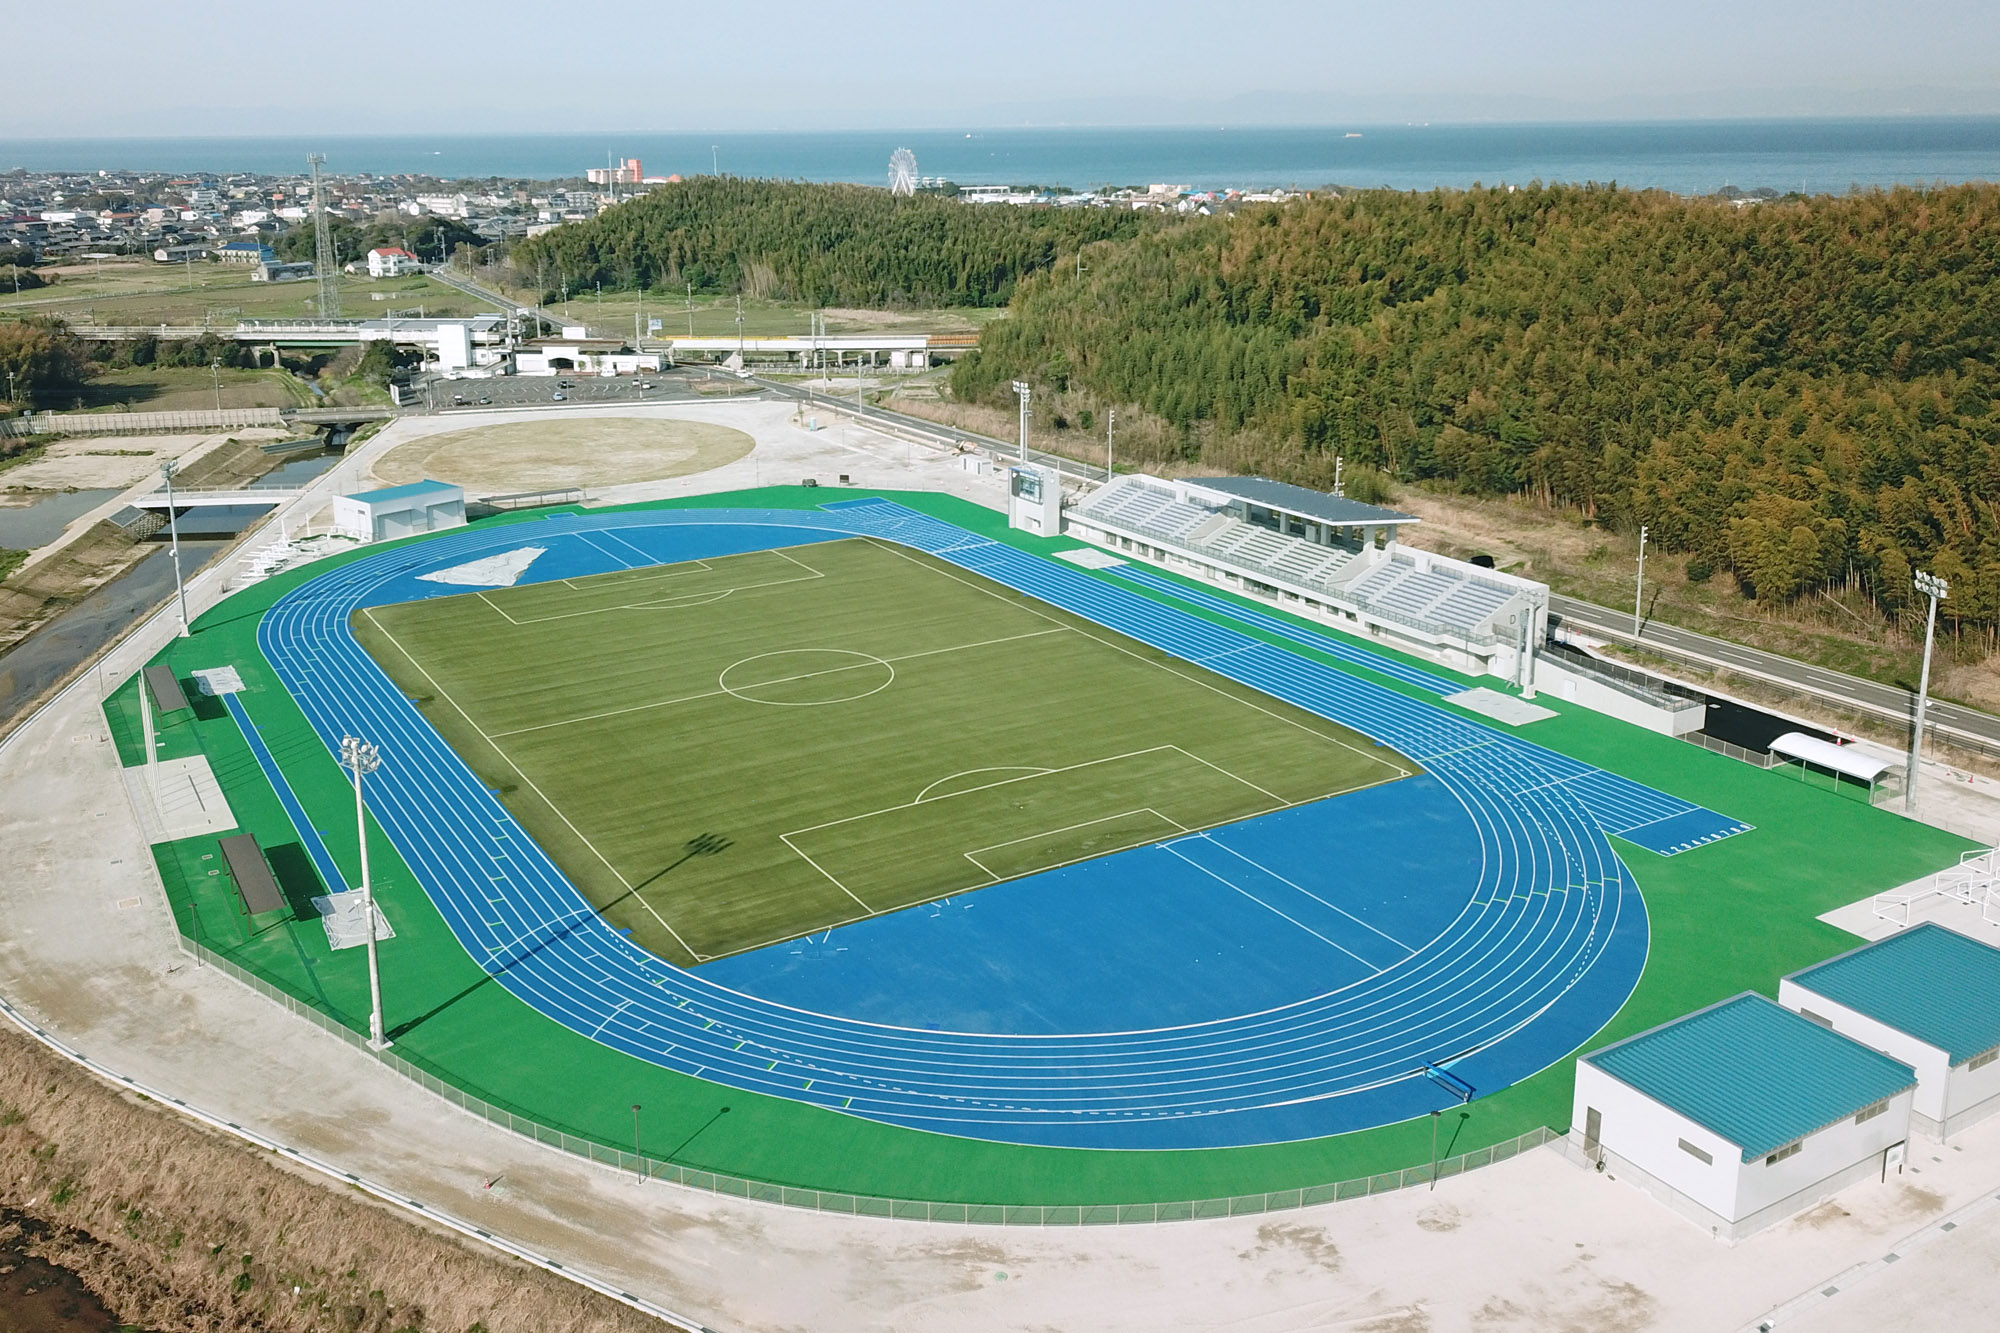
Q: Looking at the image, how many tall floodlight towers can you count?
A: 5